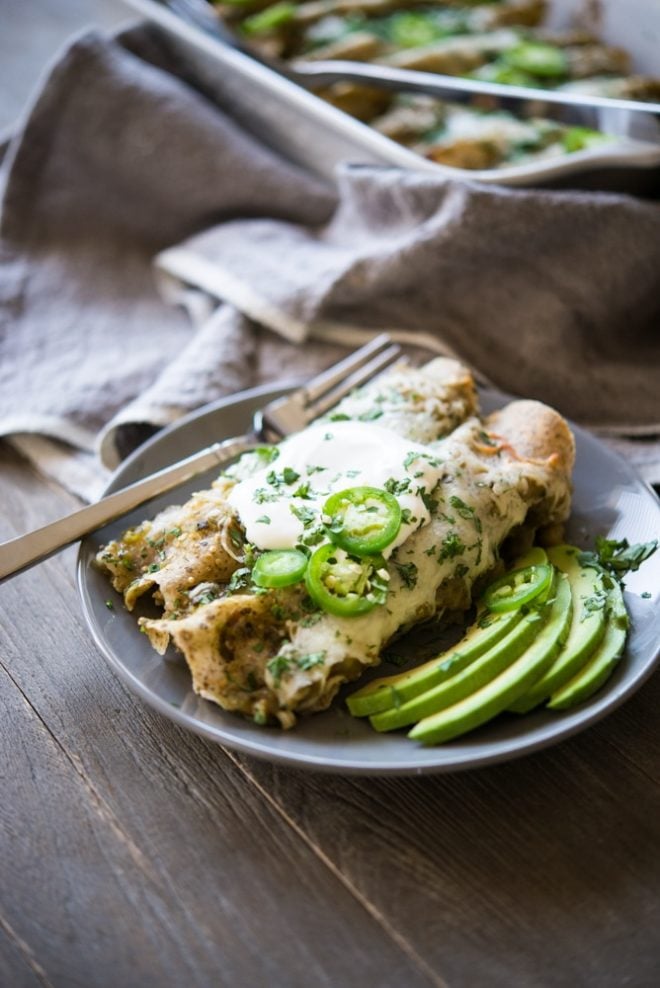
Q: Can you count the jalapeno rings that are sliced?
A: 4